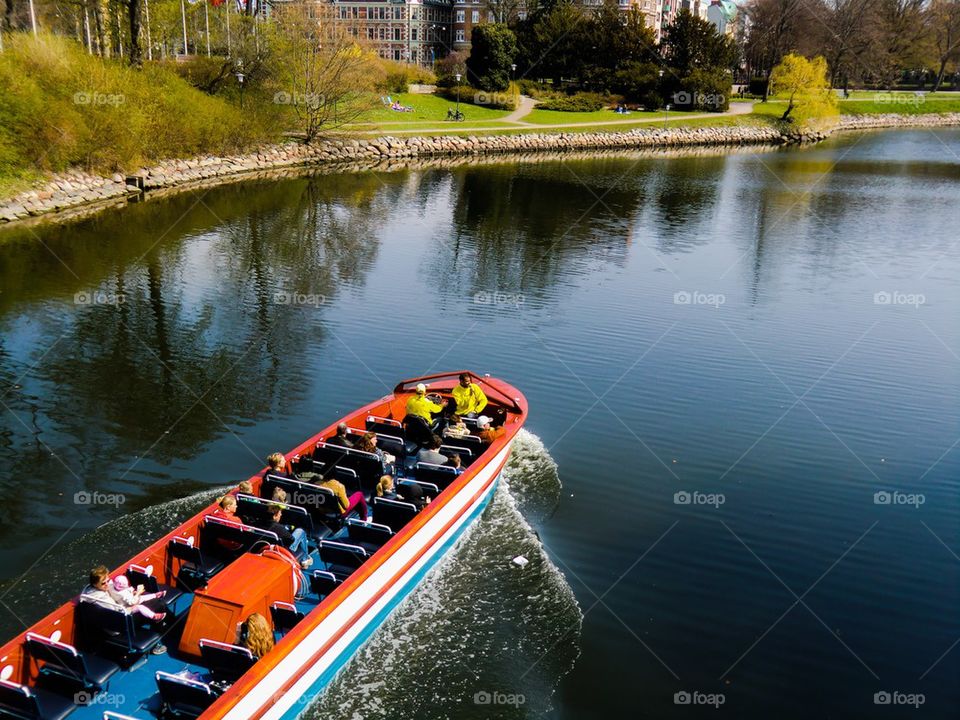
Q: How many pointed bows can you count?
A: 1